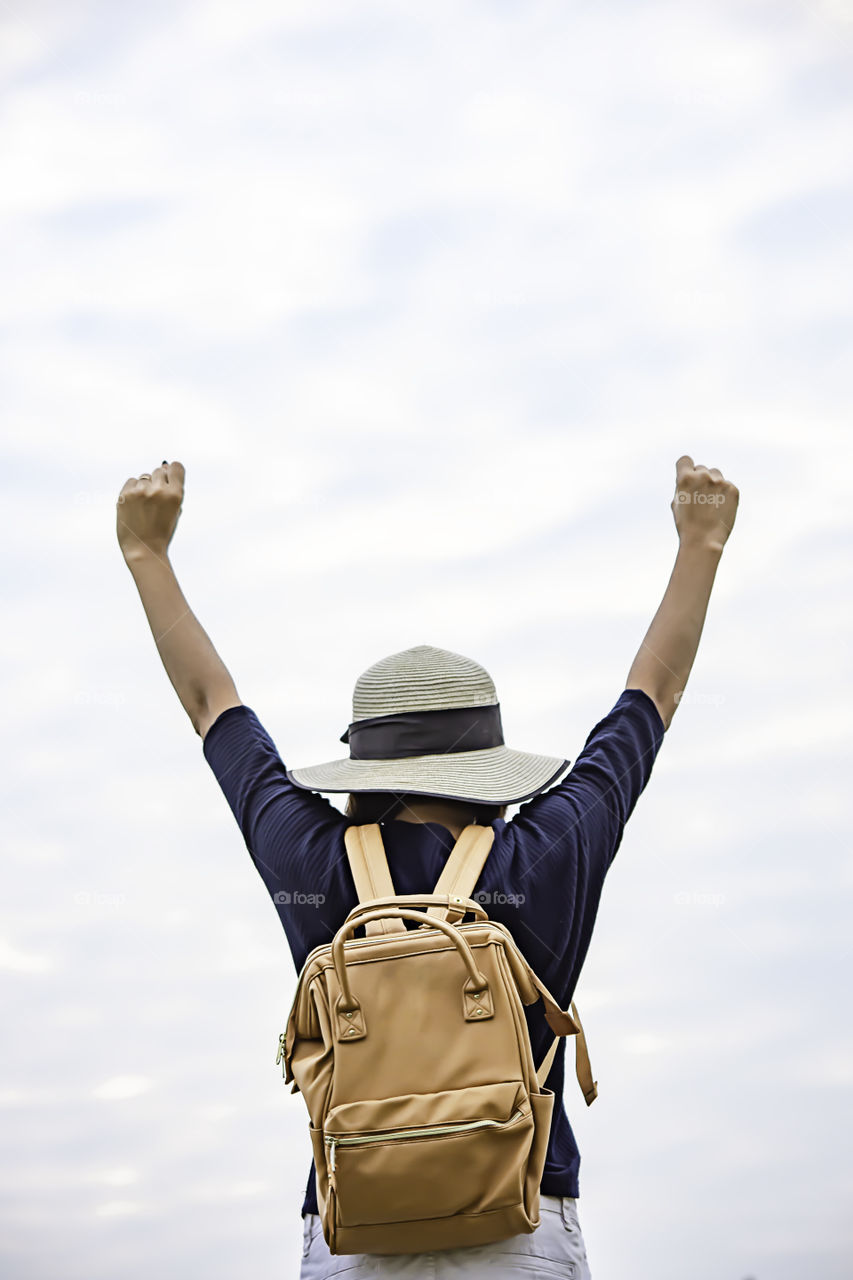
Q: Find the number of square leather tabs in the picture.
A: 2